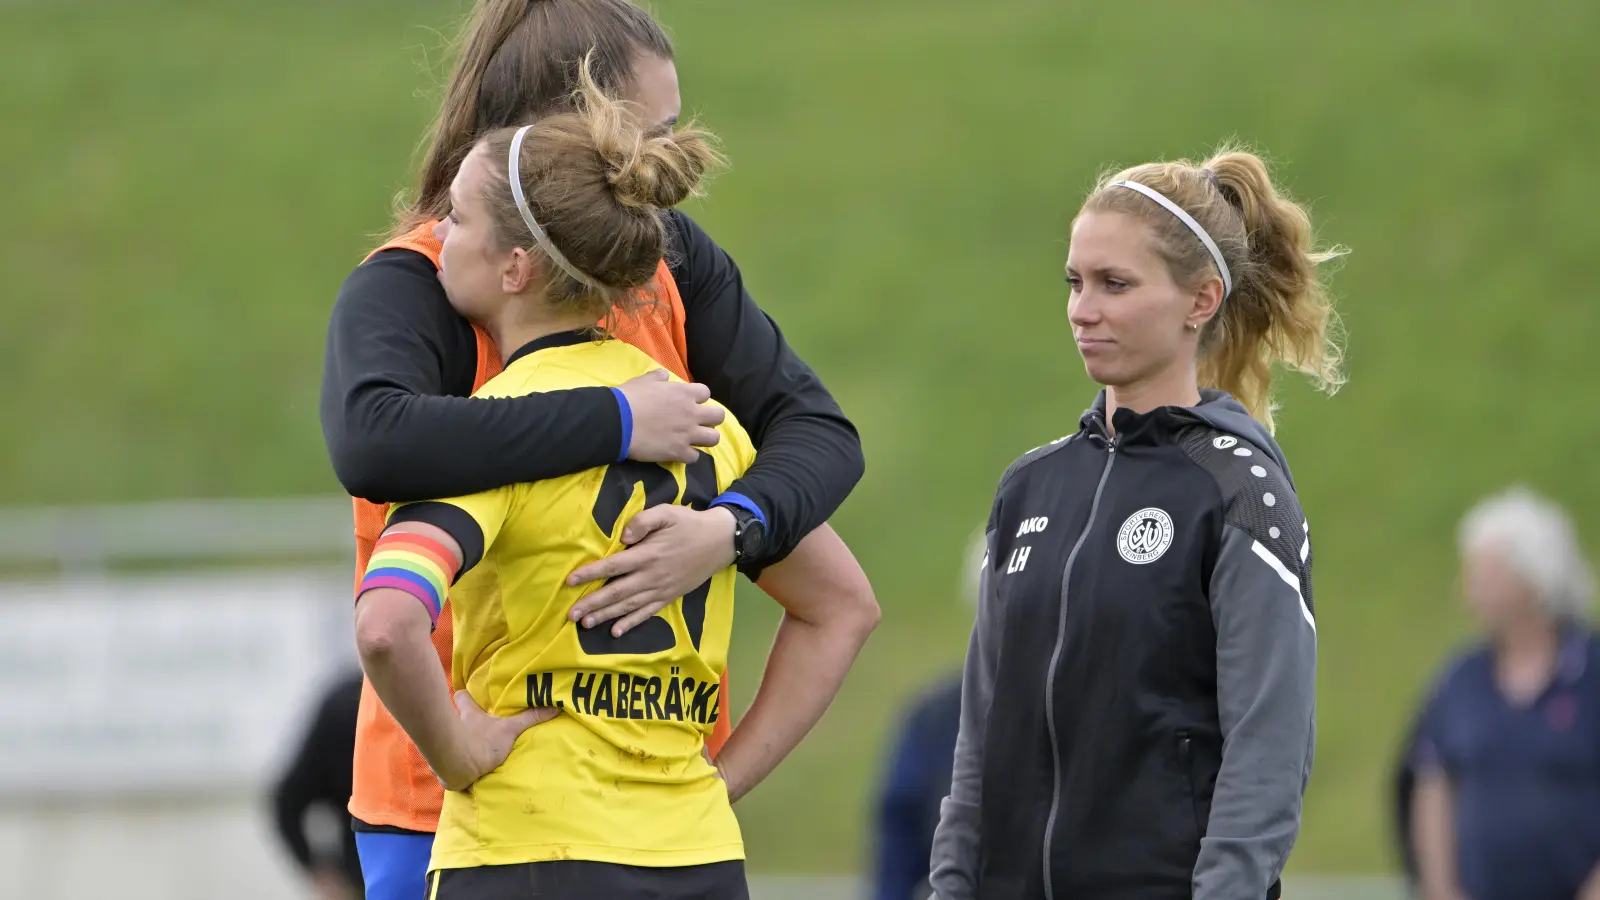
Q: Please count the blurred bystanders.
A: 3